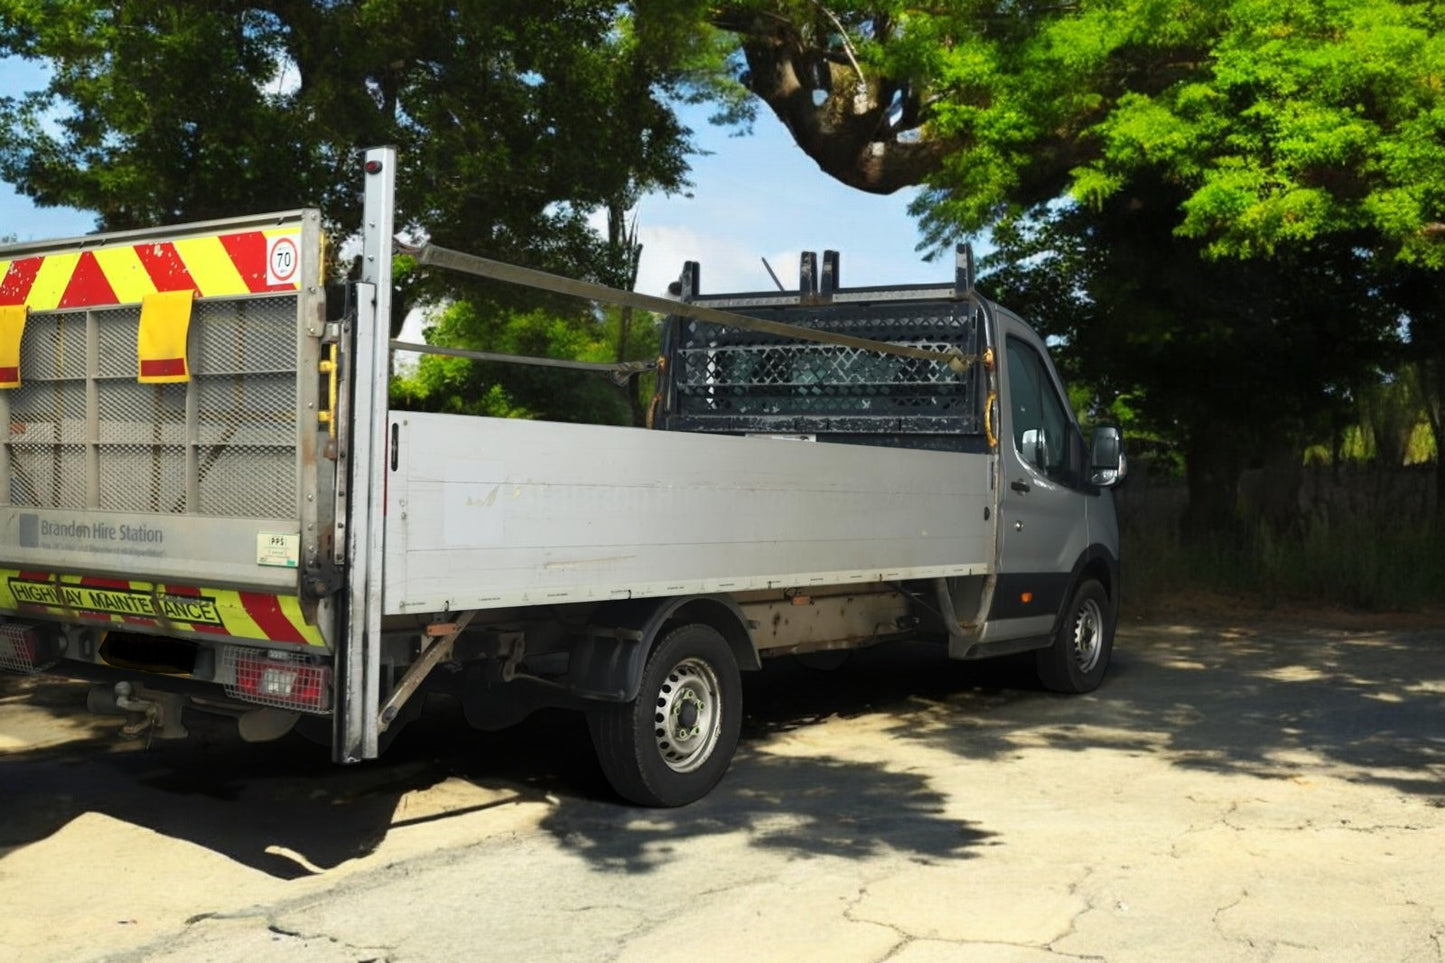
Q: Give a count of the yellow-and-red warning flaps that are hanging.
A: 2